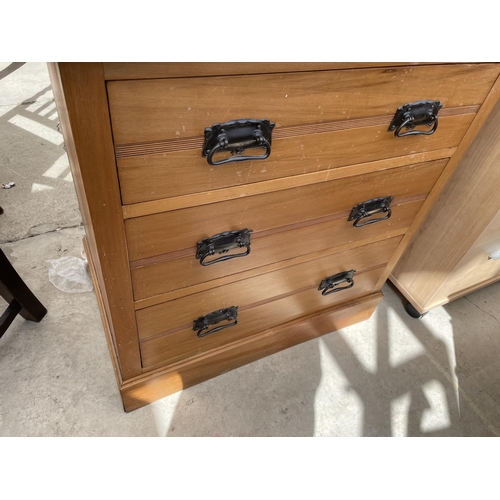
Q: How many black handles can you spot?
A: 6